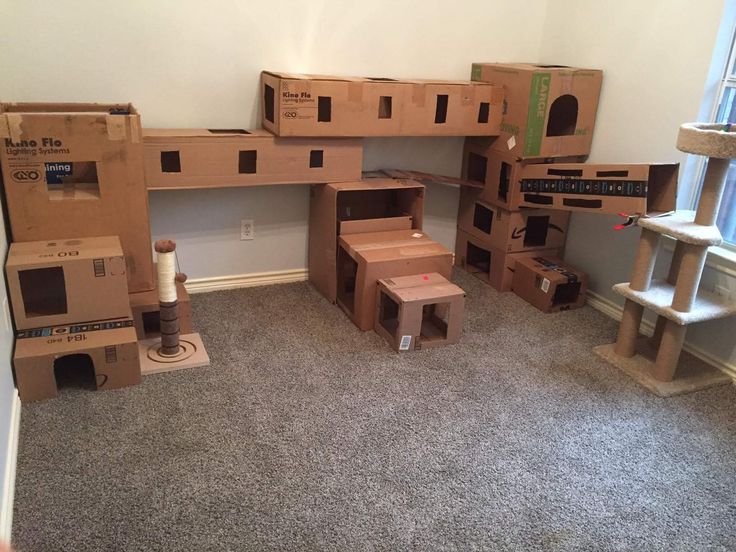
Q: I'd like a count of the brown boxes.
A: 15